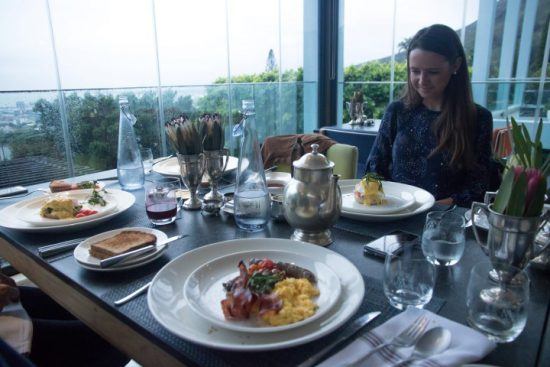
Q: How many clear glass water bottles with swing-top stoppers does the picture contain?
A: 2